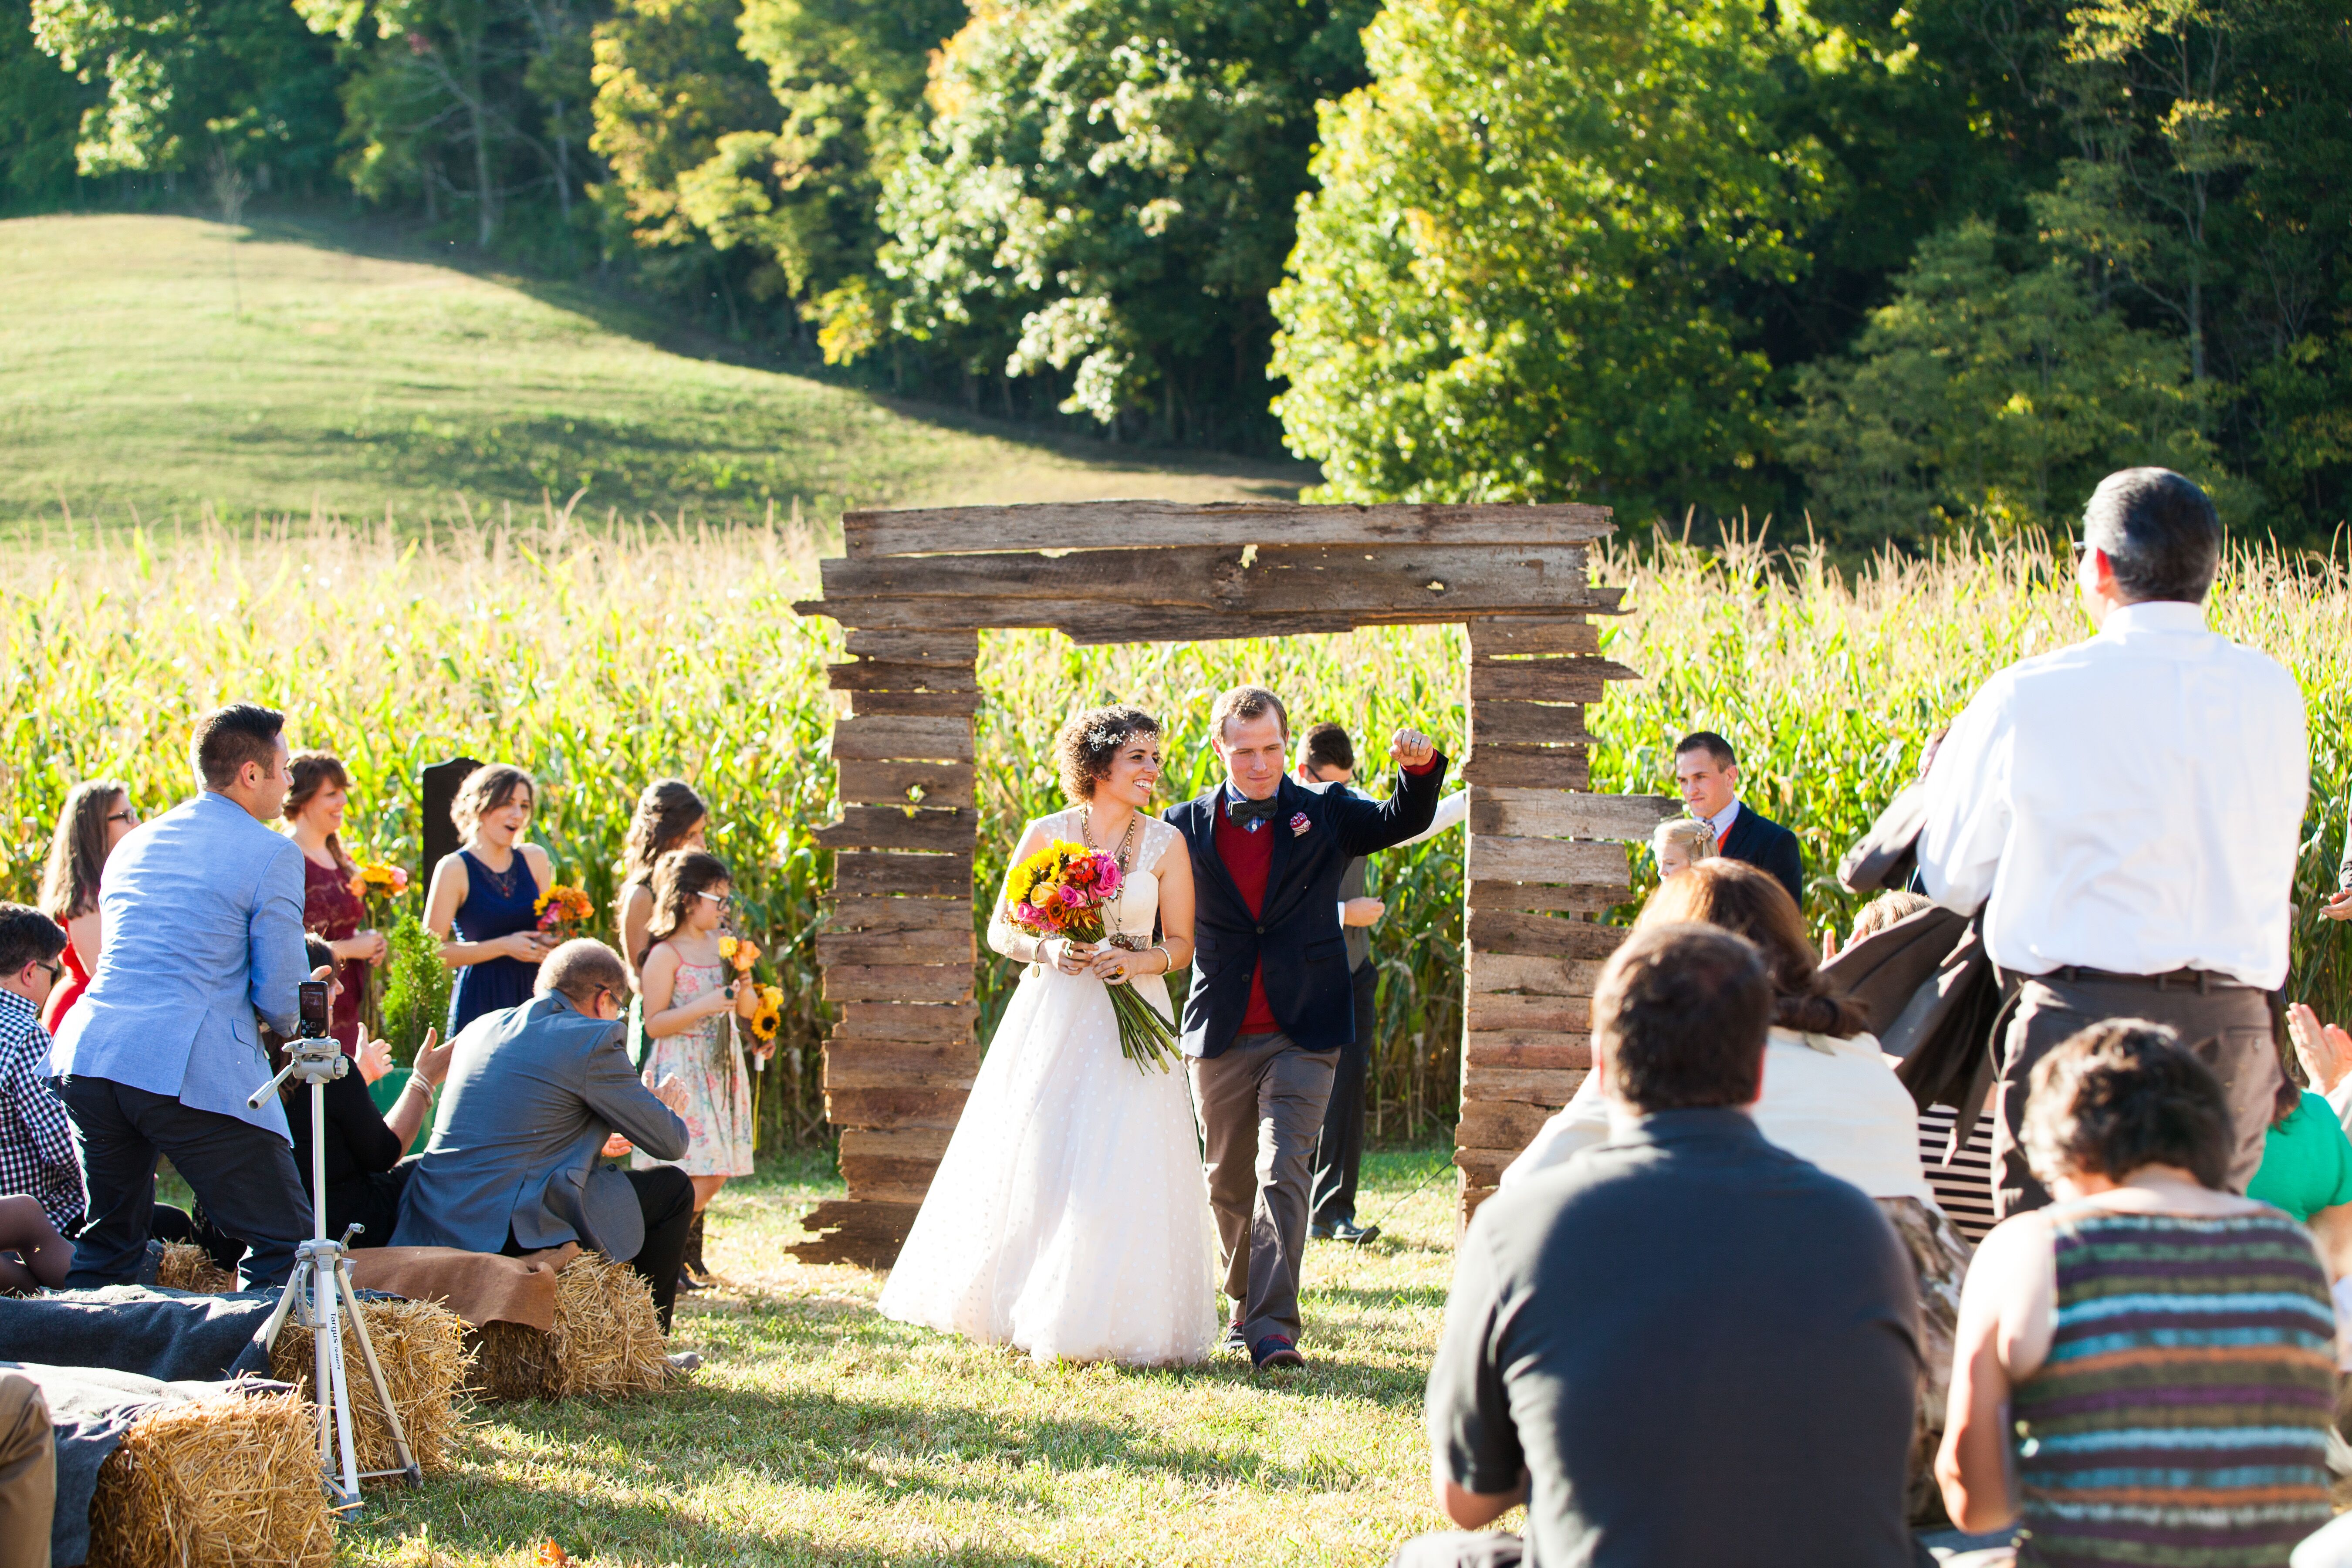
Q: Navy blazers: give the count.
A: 2